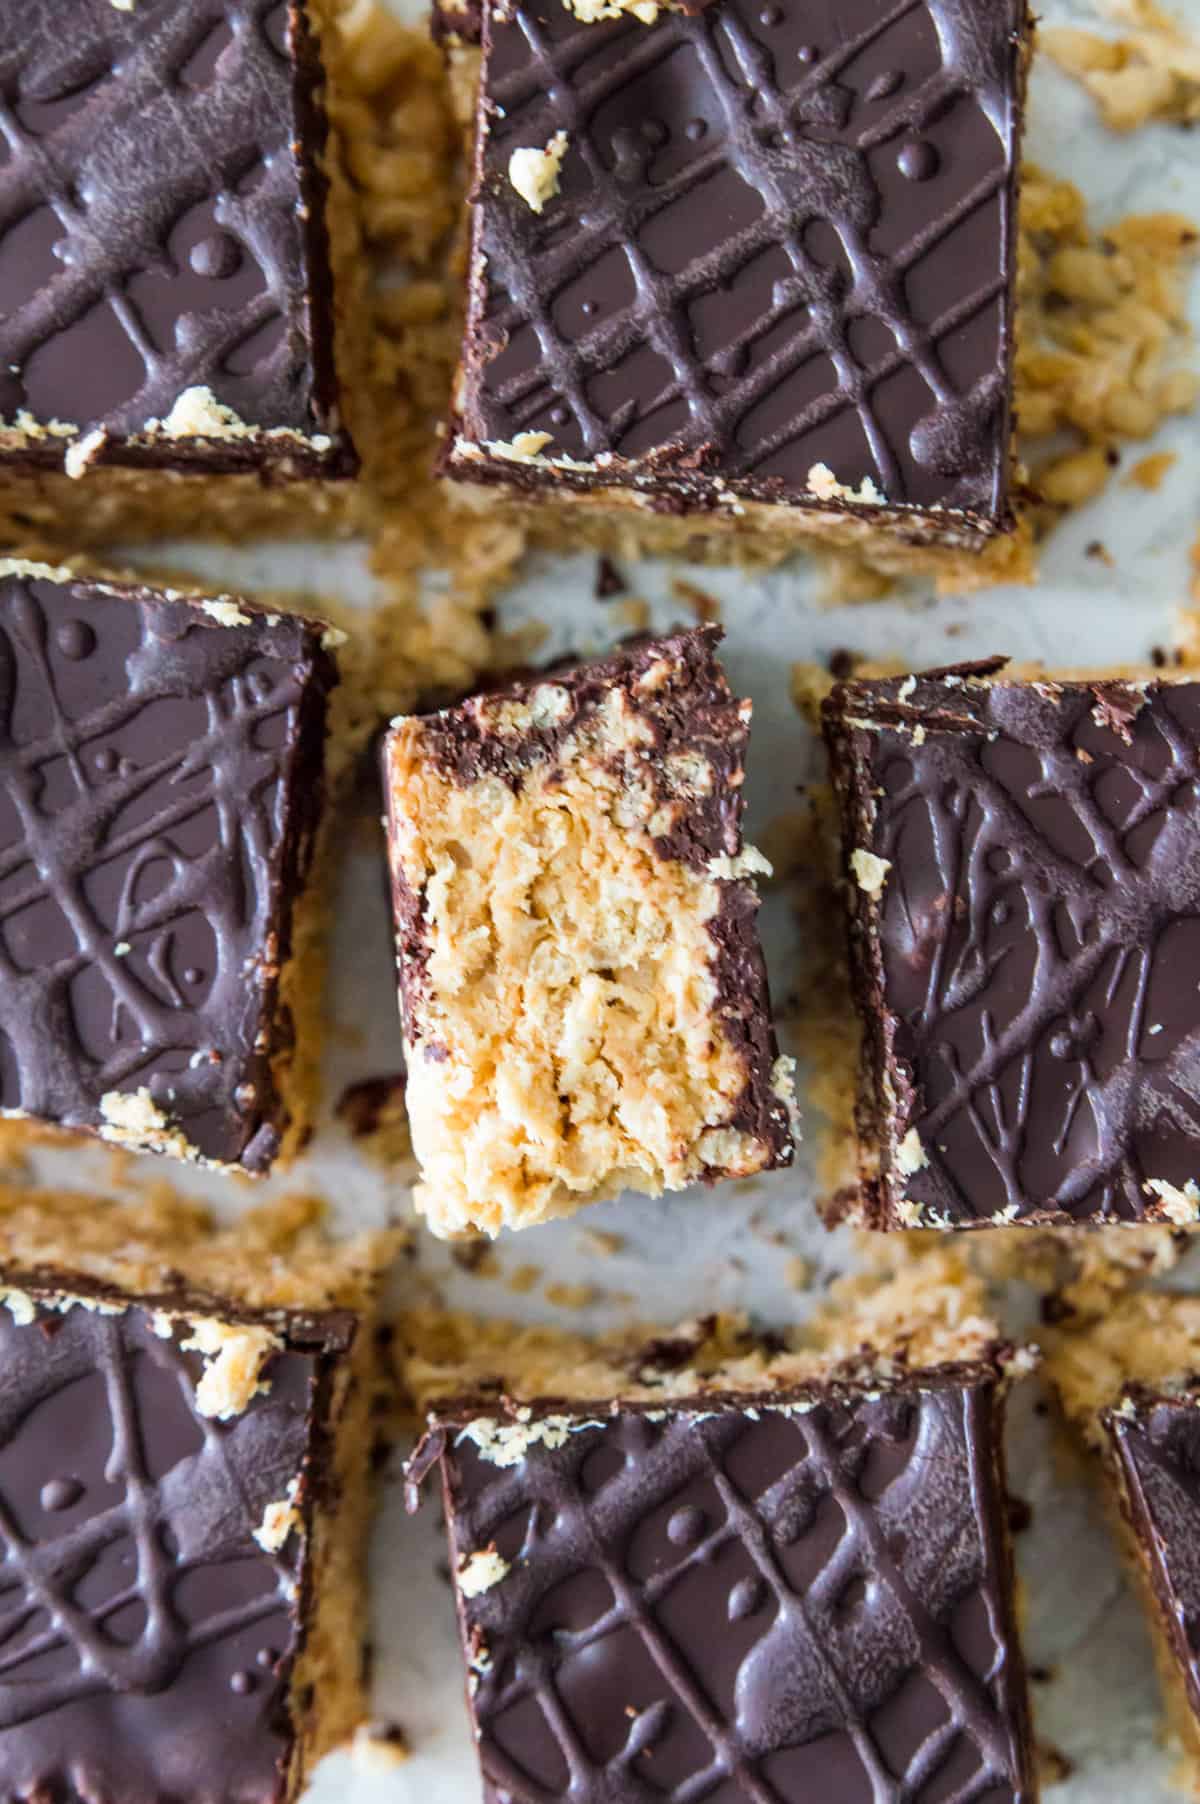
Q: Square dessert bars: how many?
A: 8